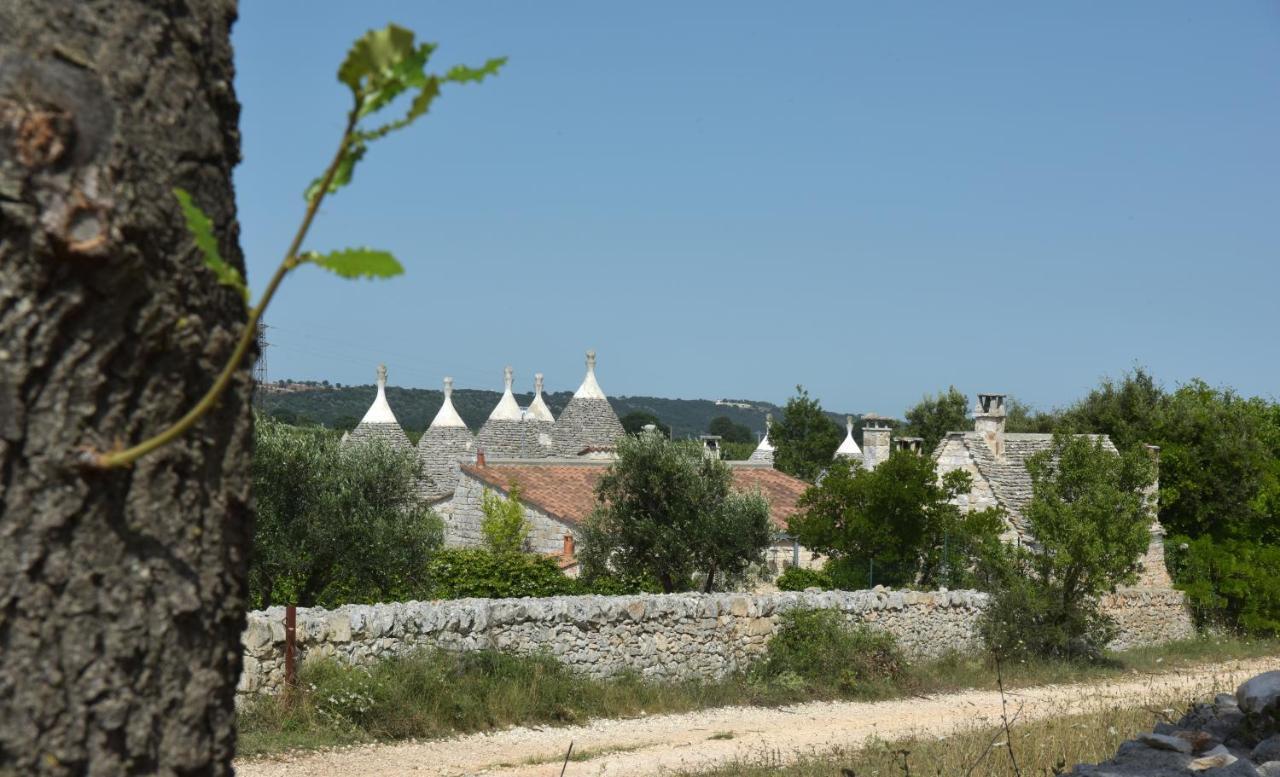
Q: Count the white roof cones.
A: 7